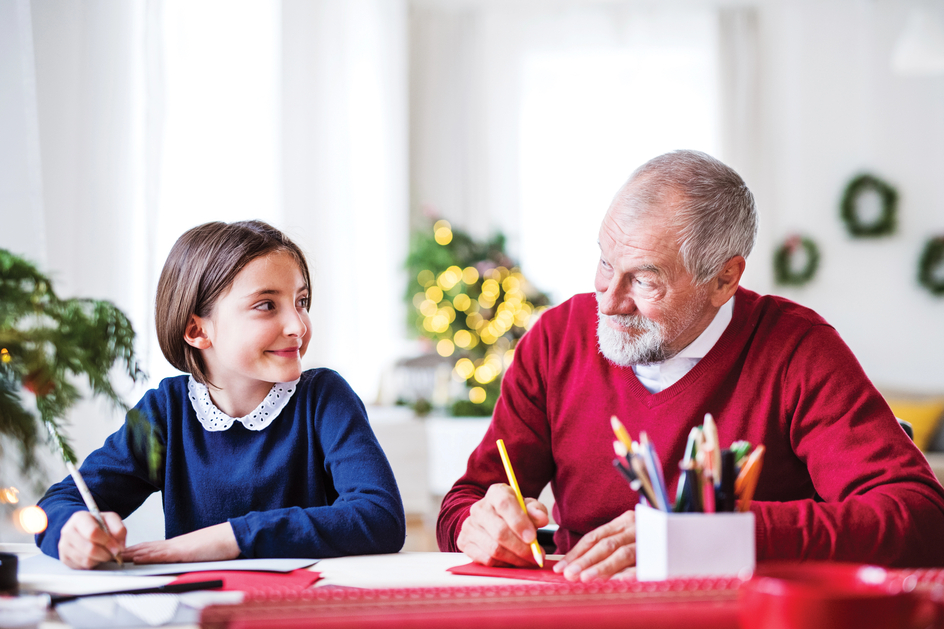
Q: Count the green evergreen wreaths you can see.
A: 3